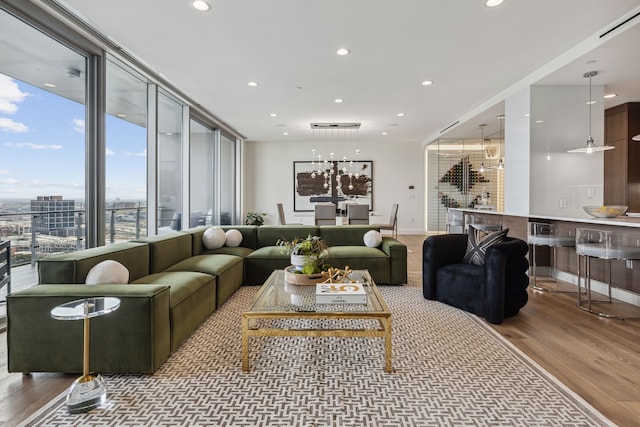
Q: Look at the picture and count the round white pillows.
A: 4